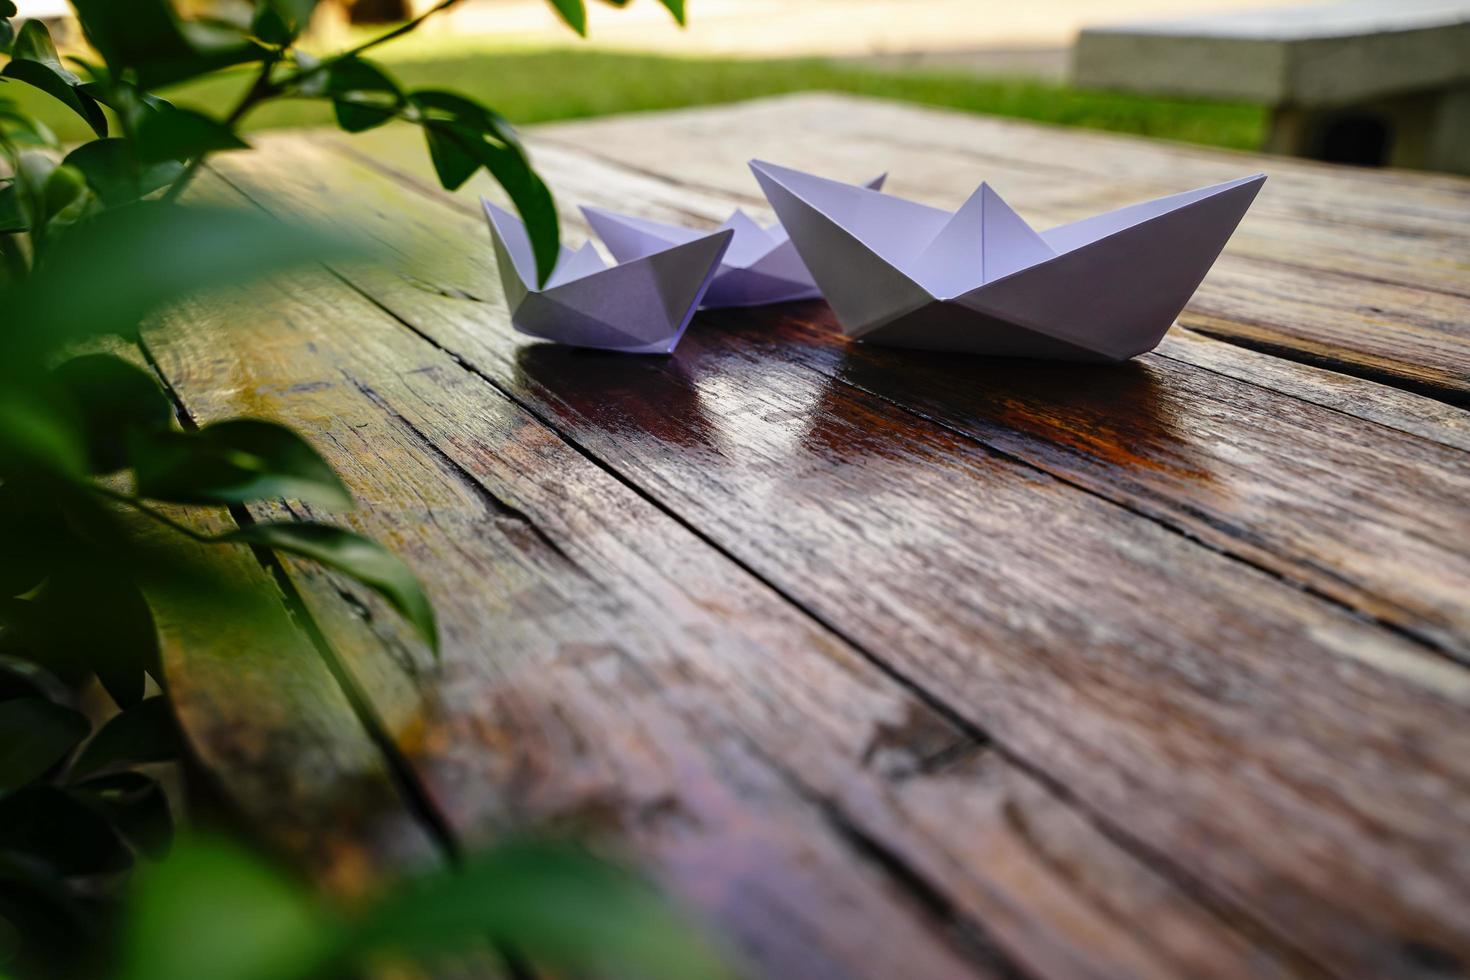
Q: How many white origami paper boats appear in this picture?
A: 3